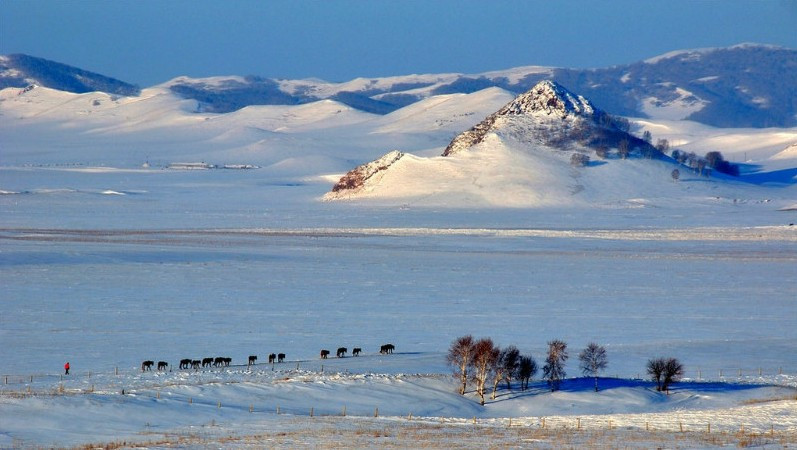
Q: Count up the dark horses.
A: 15